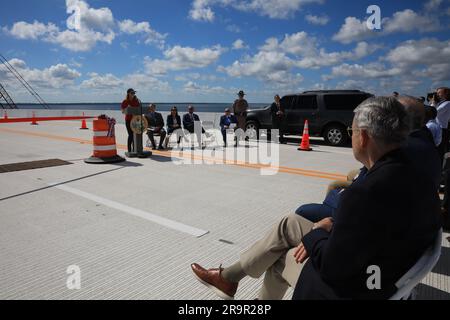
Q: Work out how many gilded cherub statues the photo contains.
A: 0